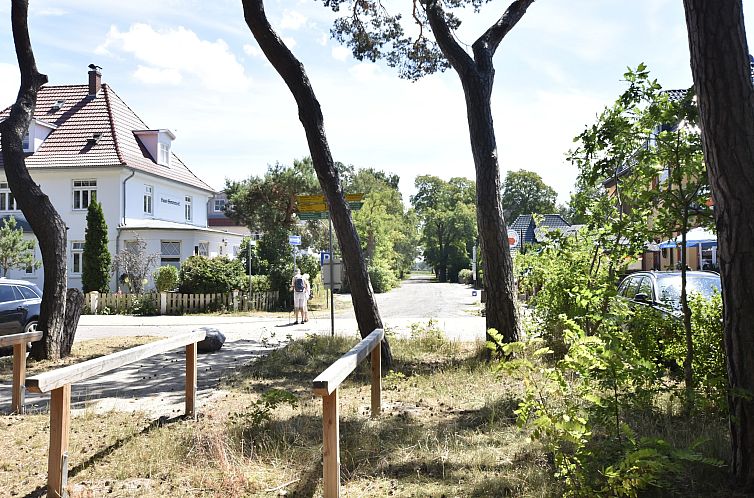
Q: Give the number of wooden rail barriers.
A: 3